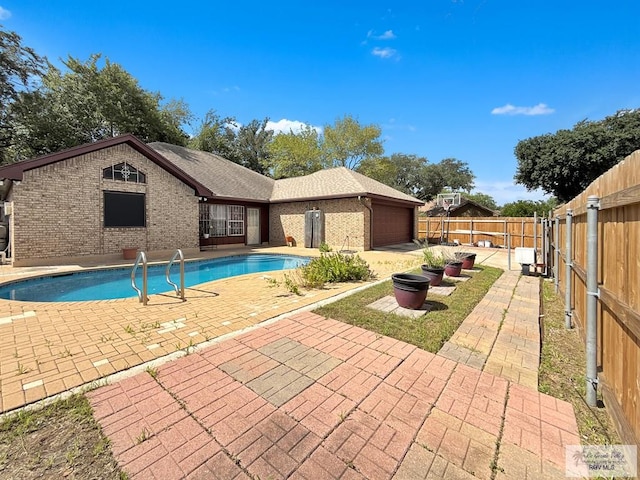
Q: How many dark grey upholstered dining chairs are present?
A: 0